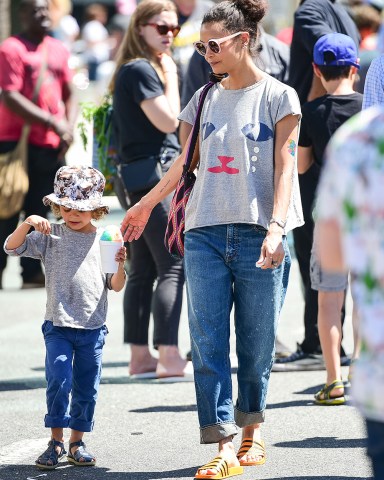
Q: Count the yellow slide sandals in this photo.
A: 2